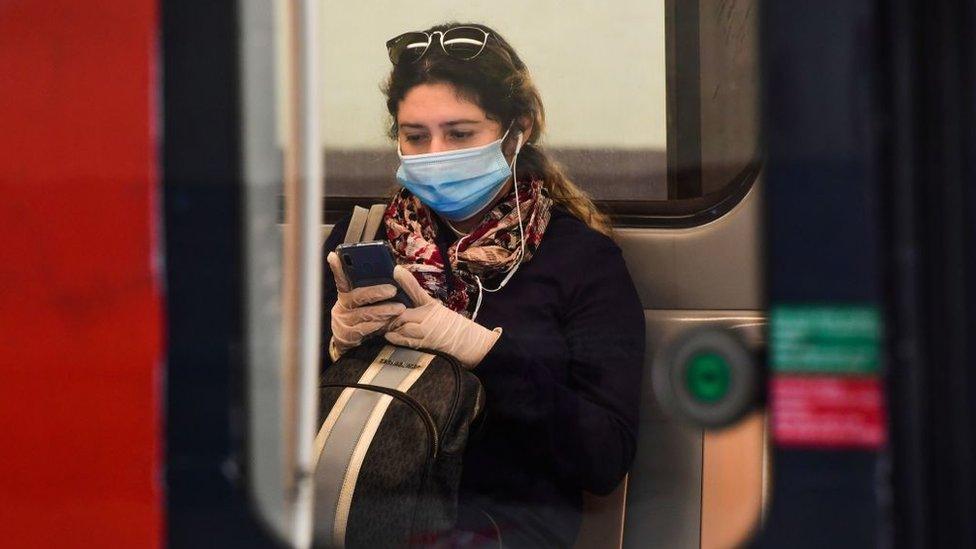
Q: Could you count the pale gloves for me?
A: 2